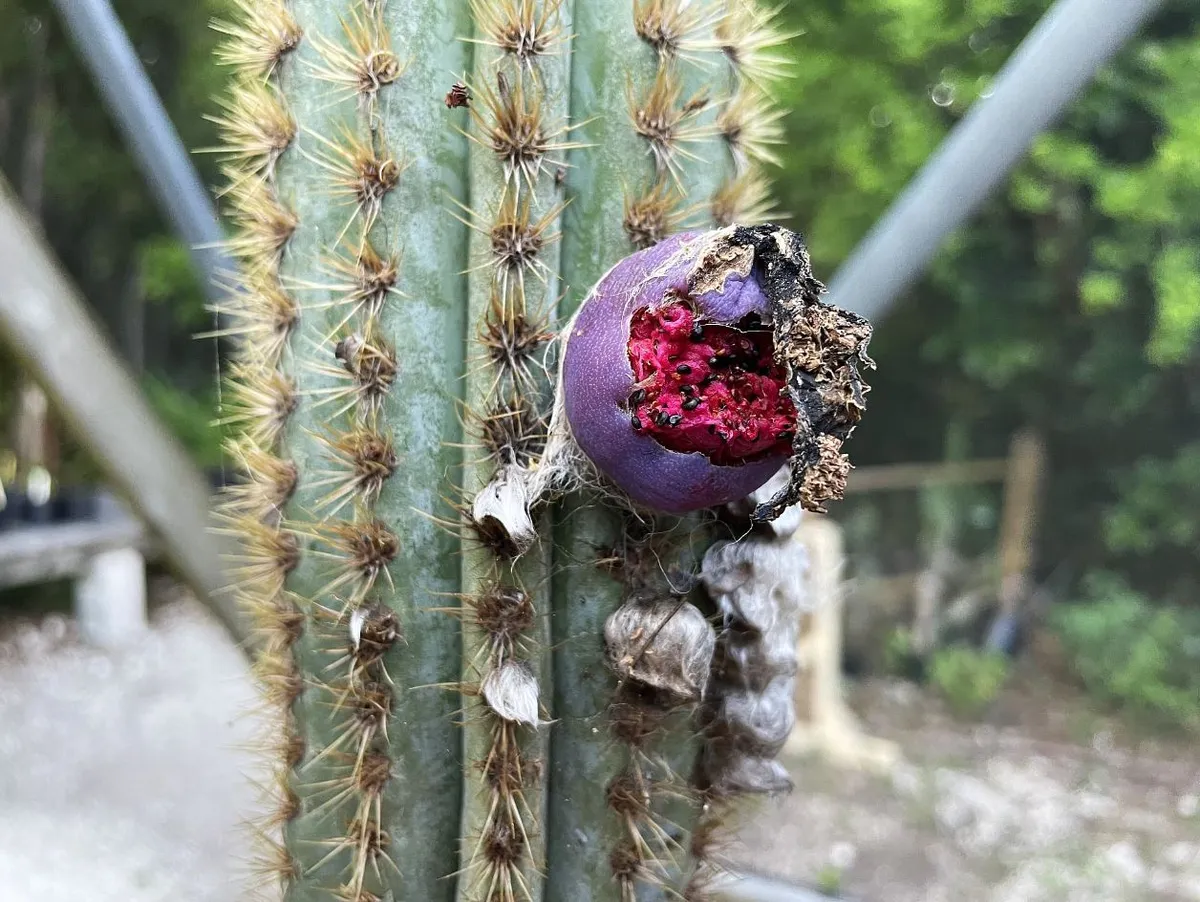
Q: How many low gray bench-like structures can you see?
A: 1